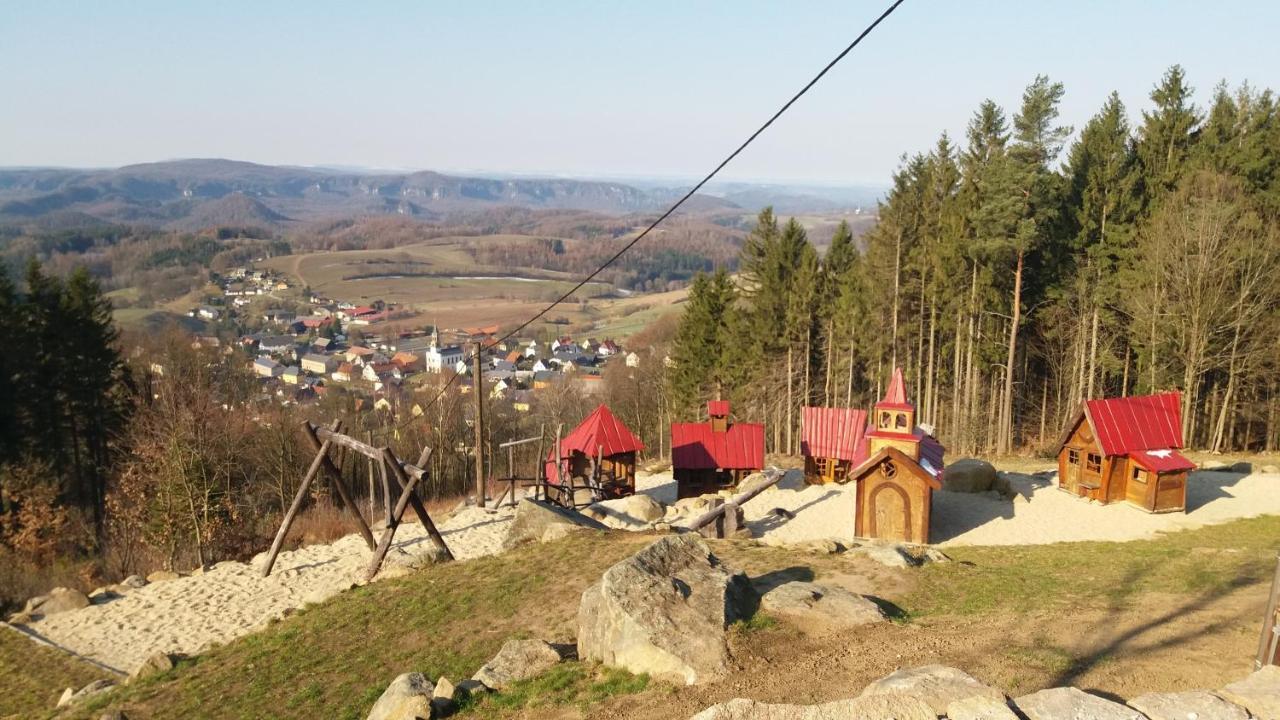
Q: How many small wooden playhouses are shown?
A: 5